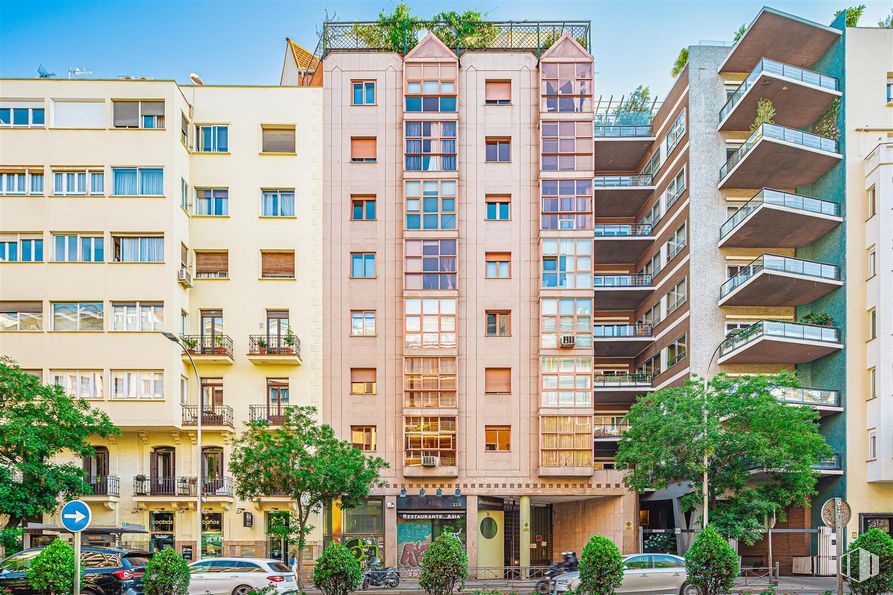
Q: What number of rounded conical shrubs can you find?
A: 7